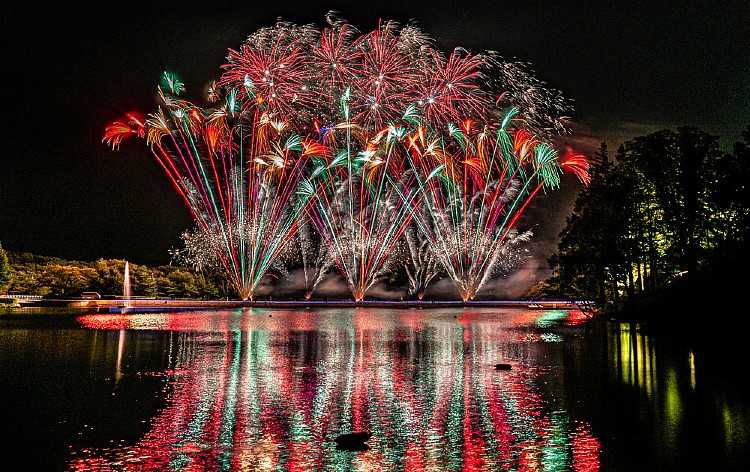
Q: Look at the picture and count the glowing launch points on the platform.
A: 5